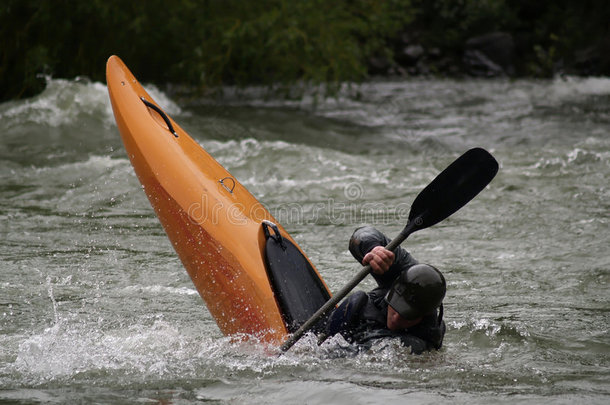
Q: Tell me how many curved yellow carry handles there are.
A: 0